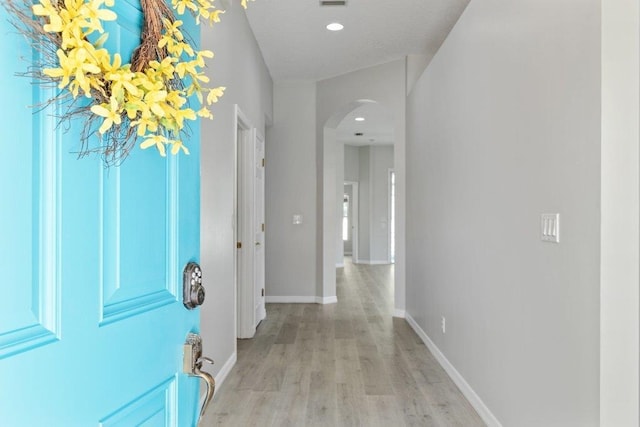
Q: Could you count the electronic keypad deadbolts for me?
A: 1